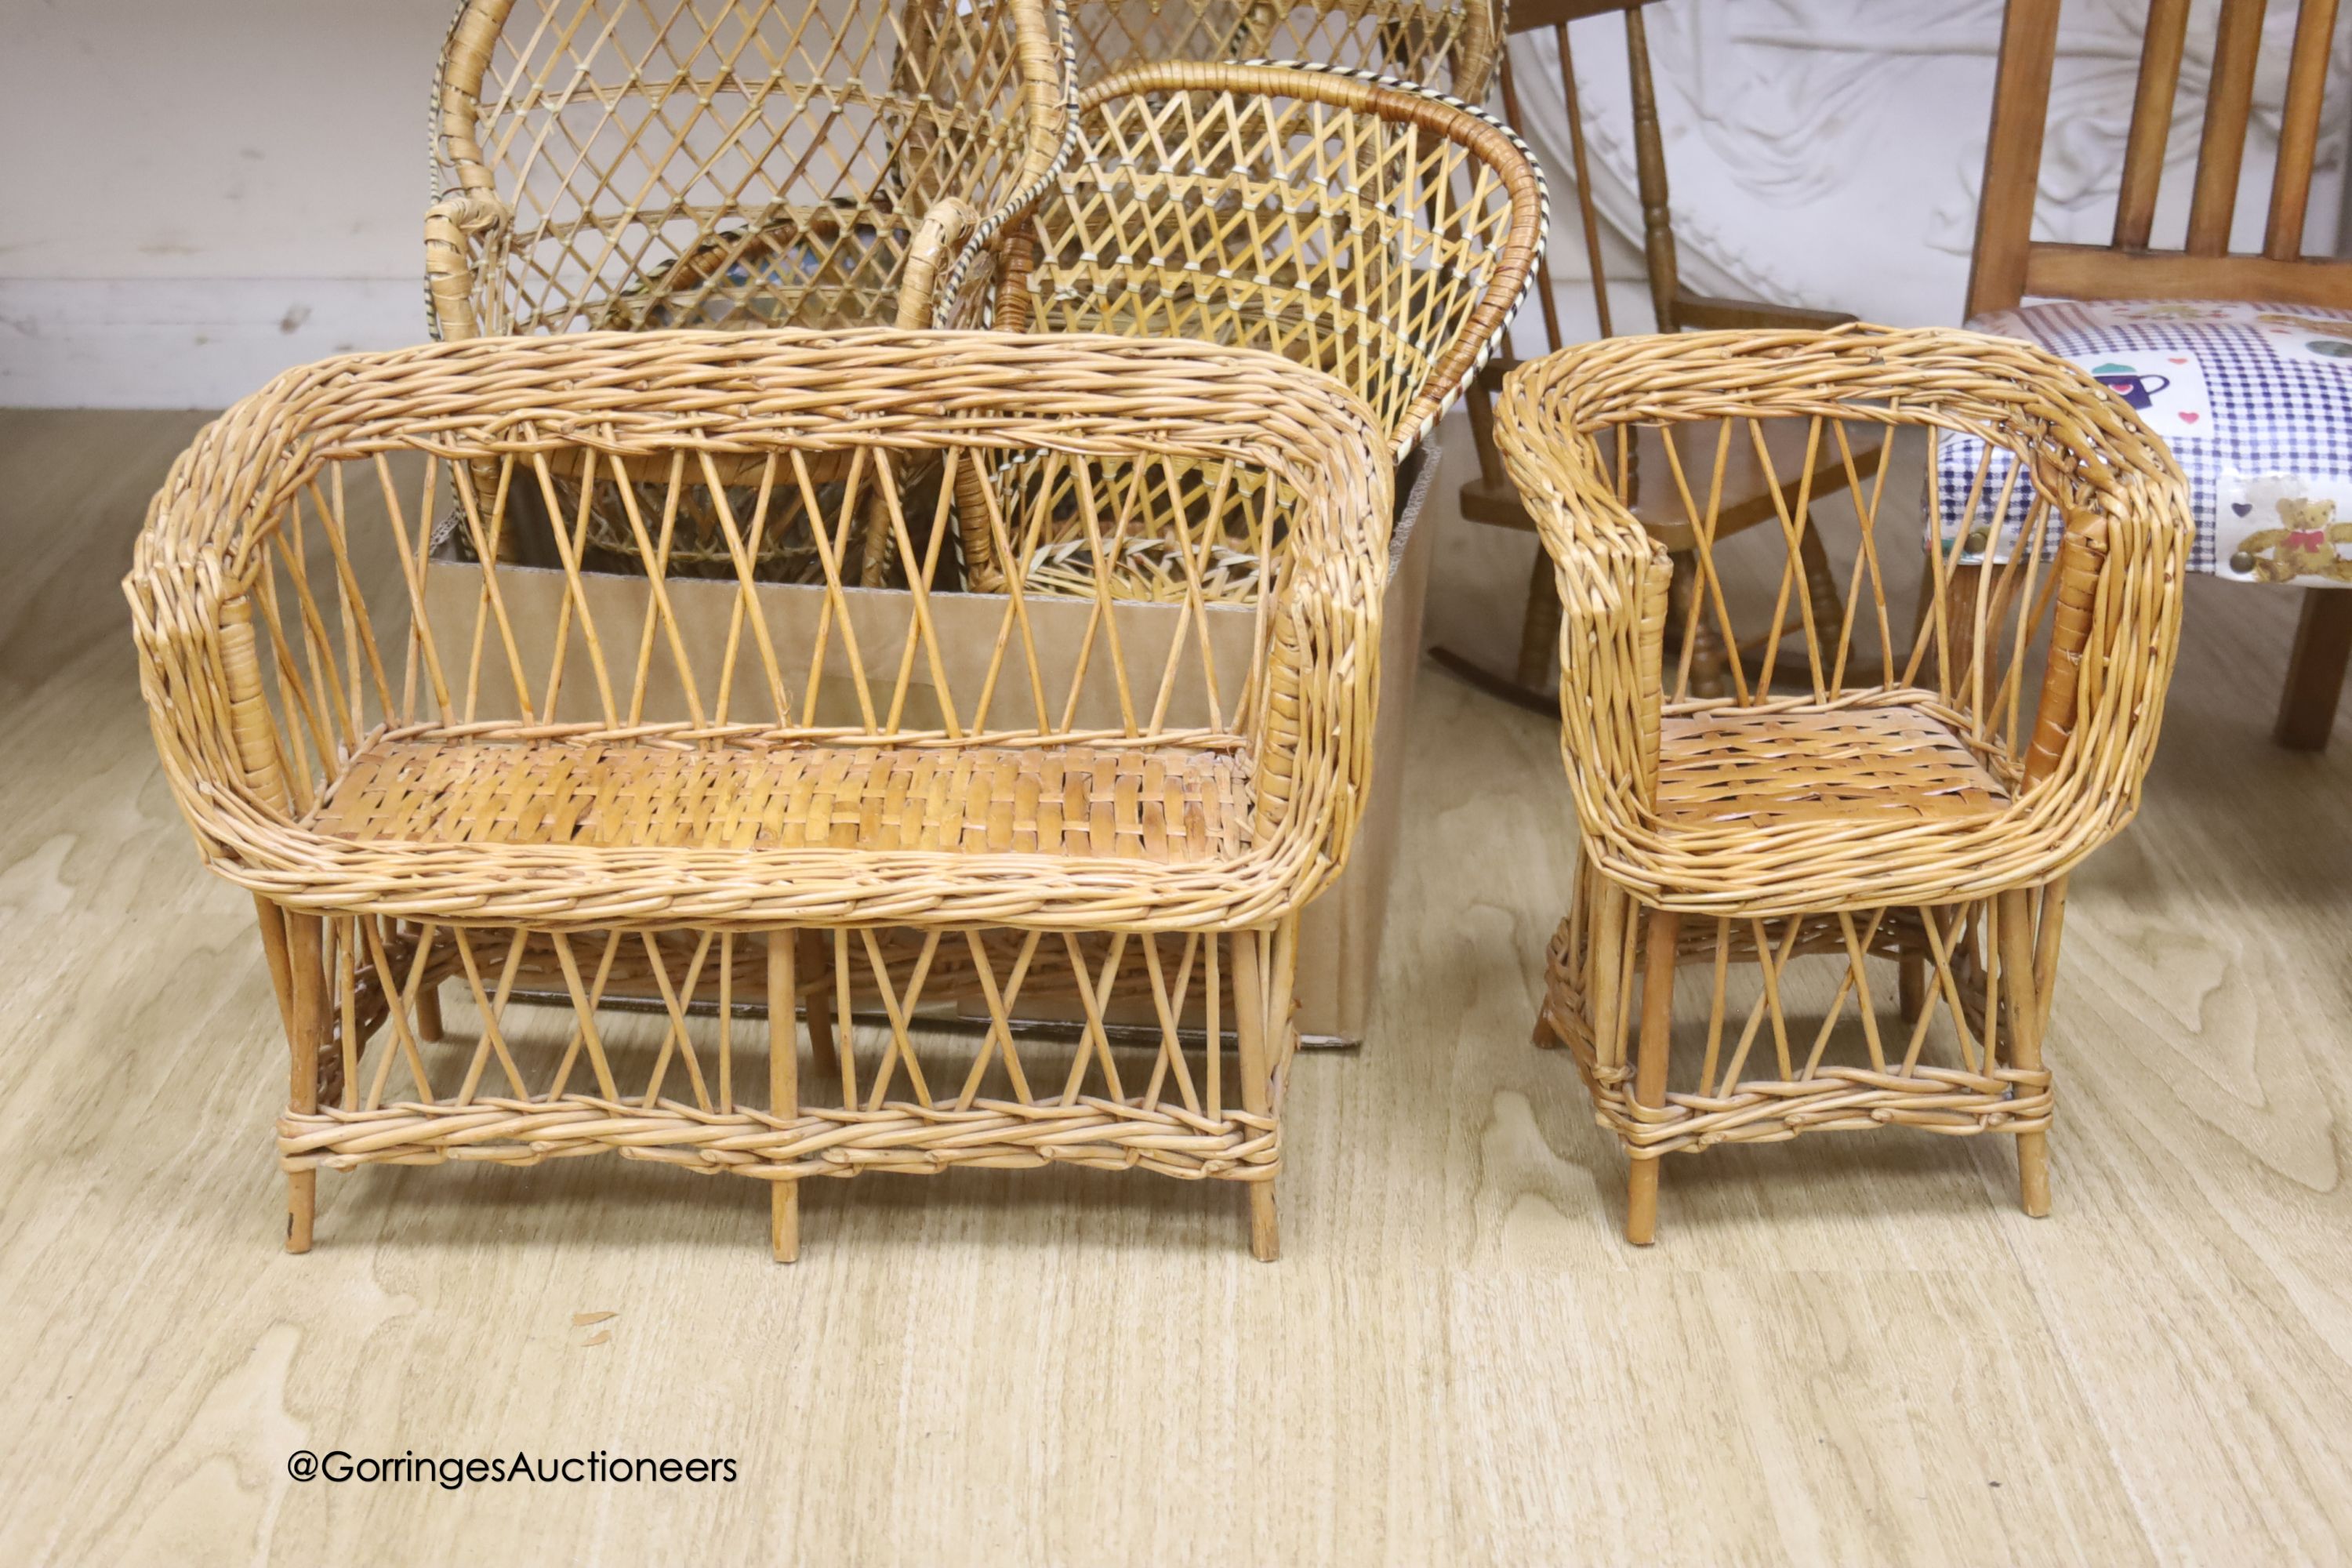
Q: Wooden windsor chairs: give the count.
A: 1